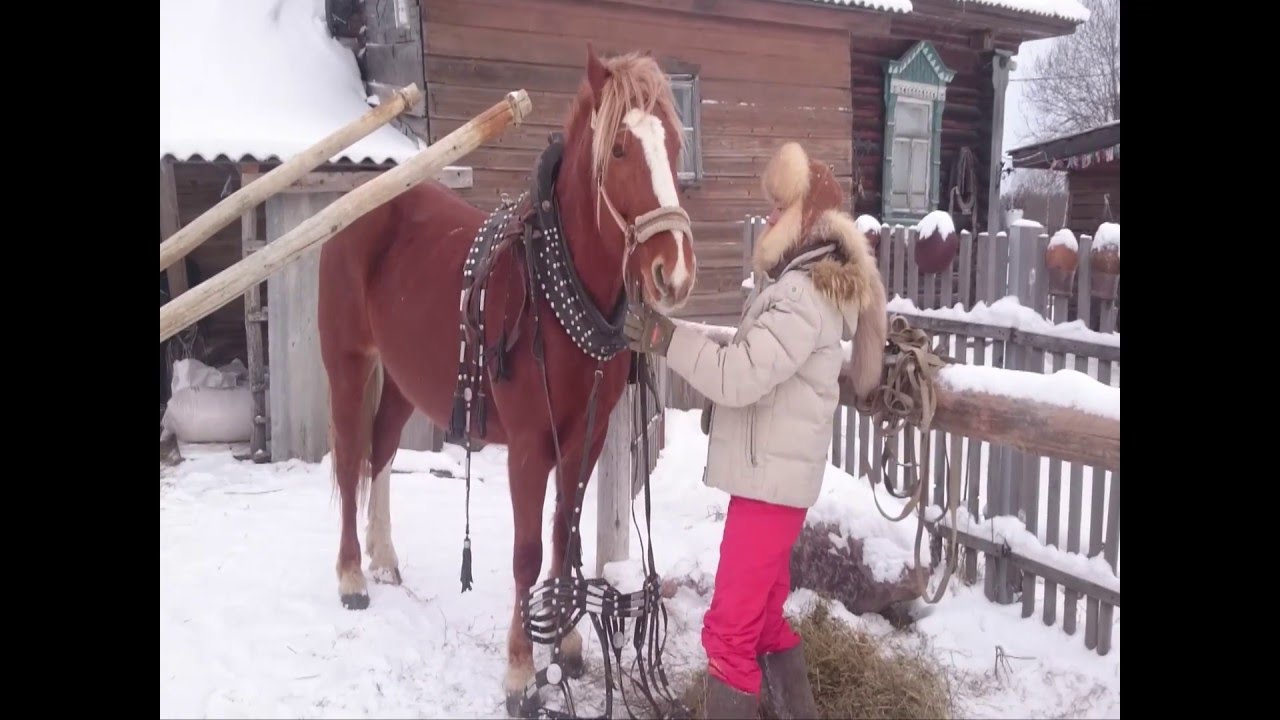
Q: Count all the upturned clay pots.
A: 4